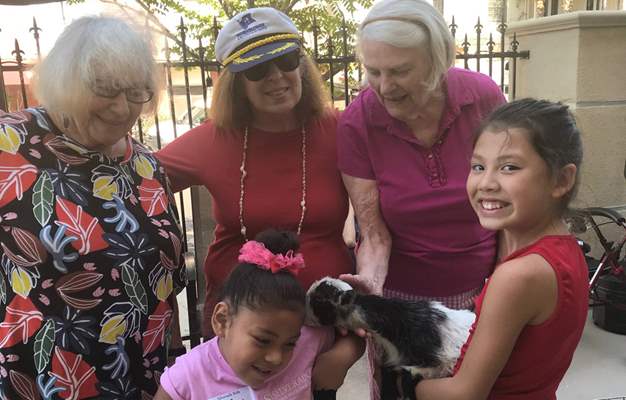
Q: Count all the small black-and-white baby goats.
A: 1